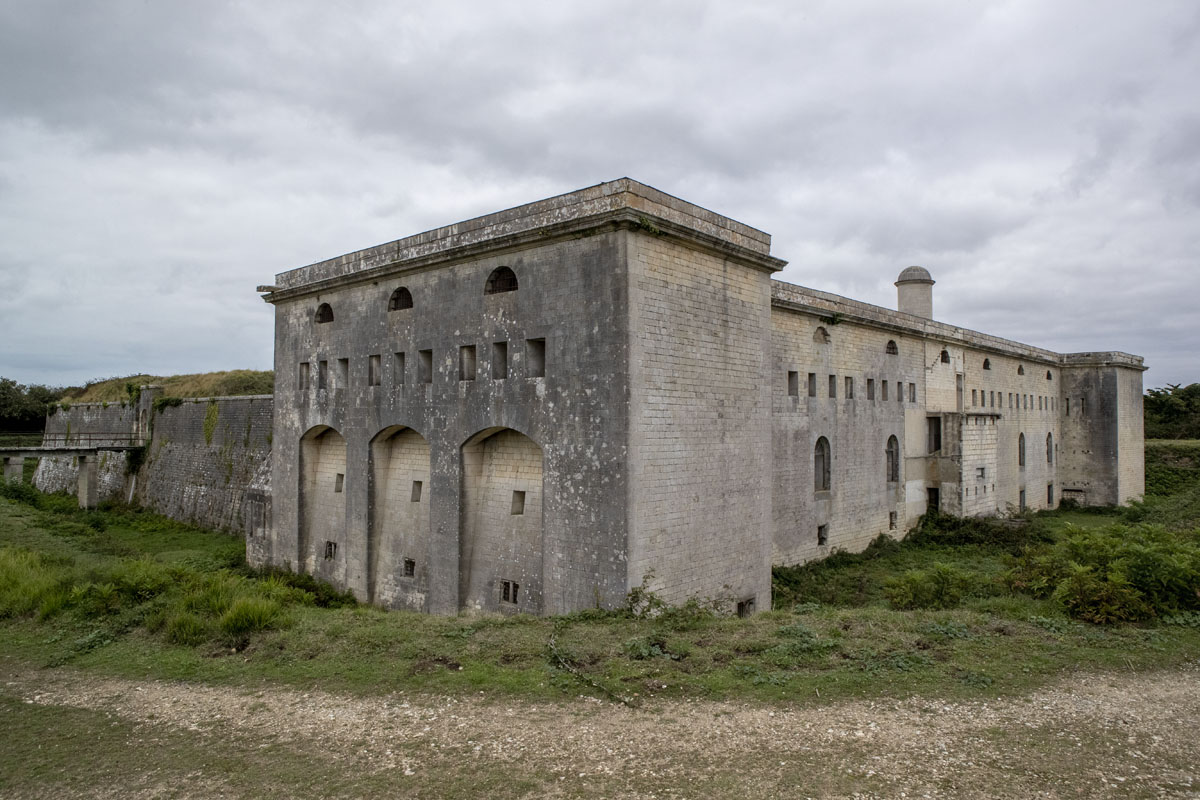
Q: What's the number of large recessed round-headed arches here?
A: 3